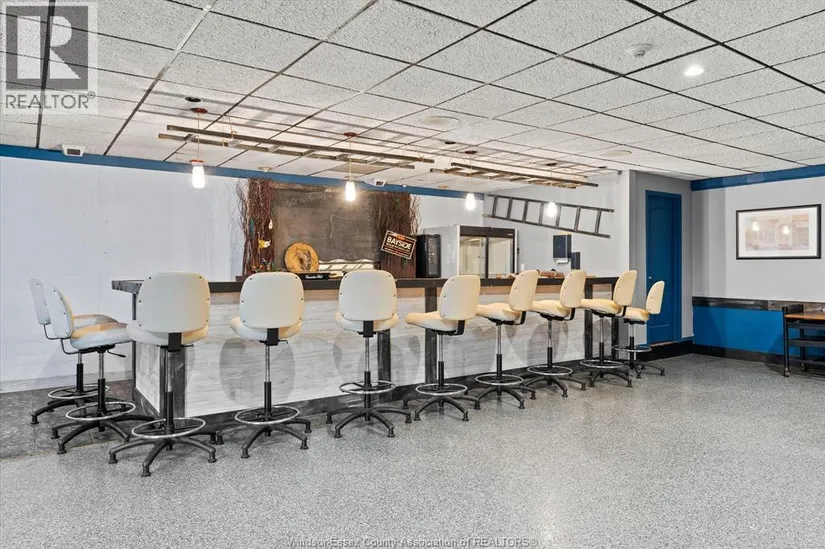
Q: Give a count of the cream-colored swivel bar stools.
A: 10